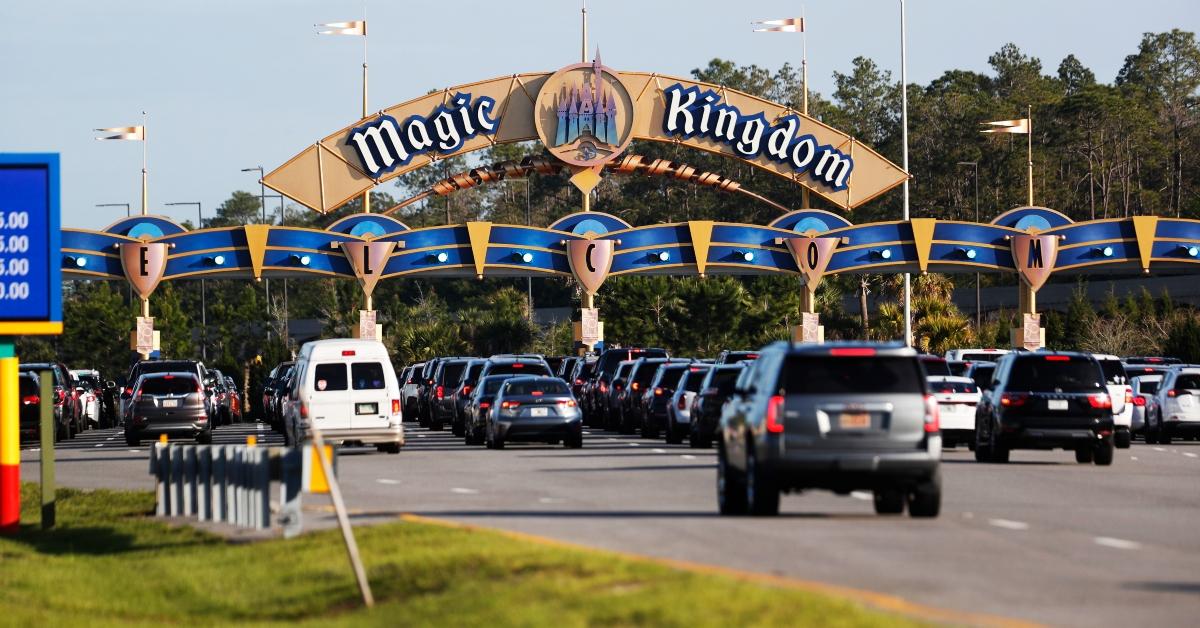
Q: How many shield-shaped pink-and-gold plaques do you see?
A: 5